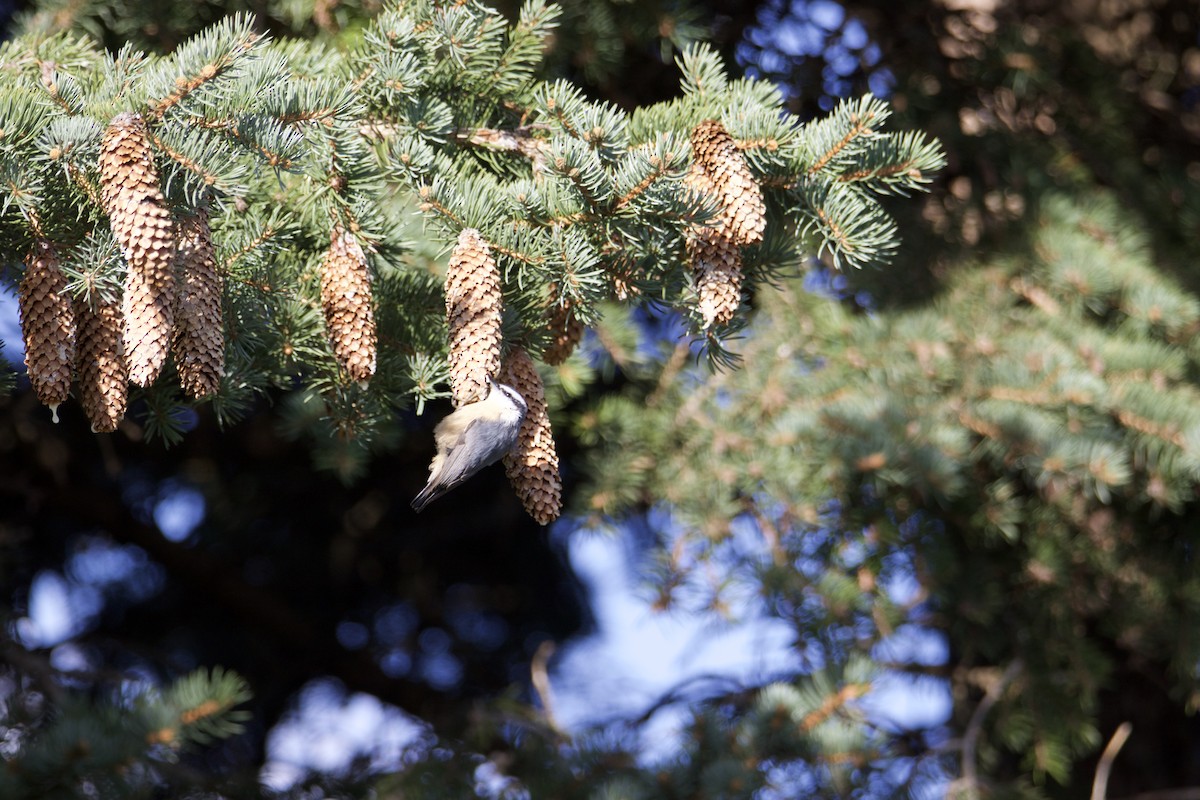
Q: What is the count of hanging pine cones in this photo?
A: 11